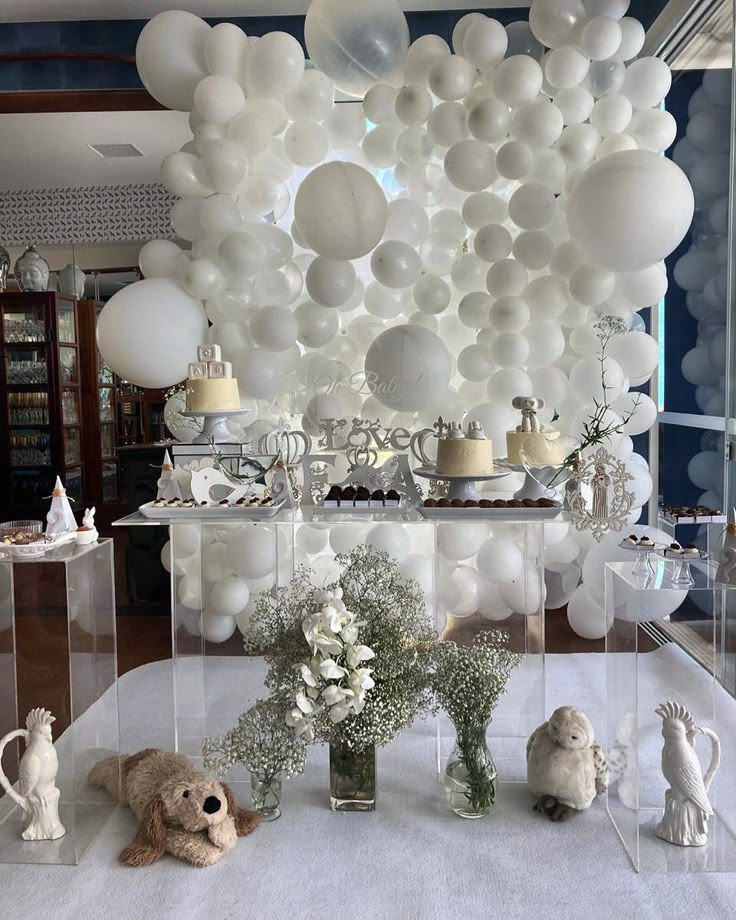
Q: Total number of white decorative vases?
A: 2